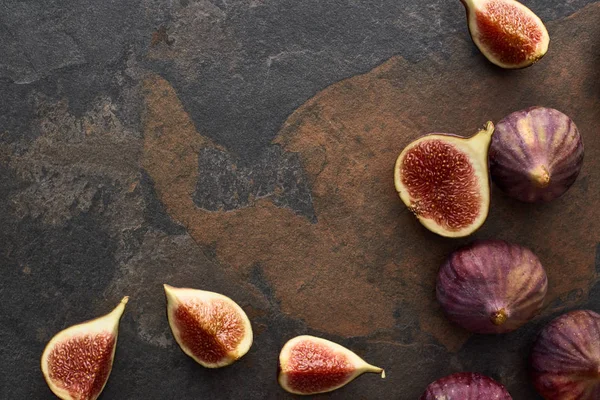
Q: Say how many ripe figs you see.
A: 9